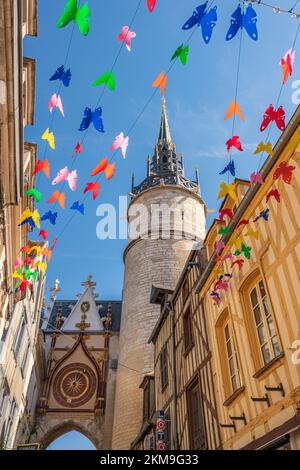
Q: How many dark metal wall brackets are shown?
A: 4